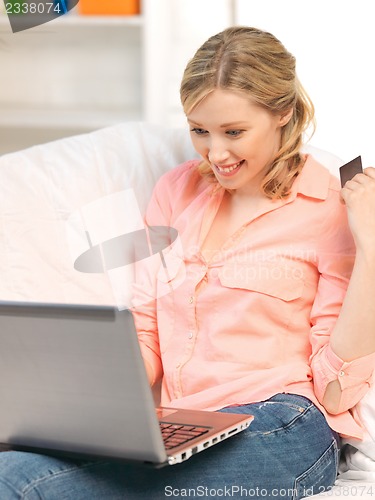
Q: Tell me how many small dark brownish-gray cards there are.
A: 1